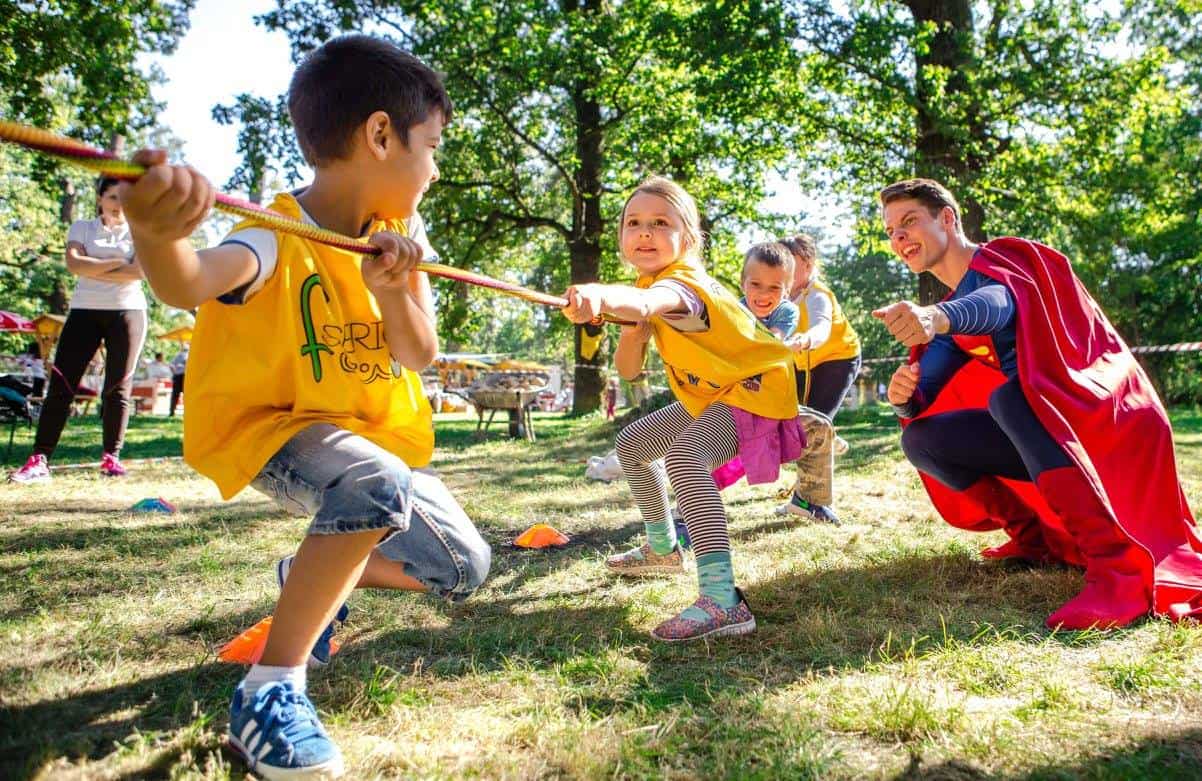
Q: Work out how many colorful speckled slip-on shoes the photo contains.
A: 2